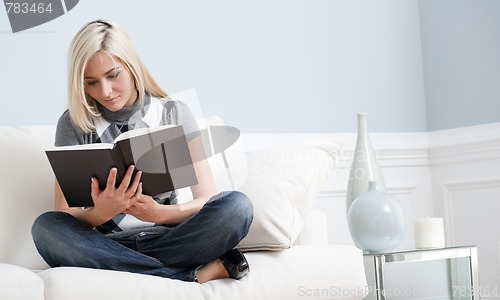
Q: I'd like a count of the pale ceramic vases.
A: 2